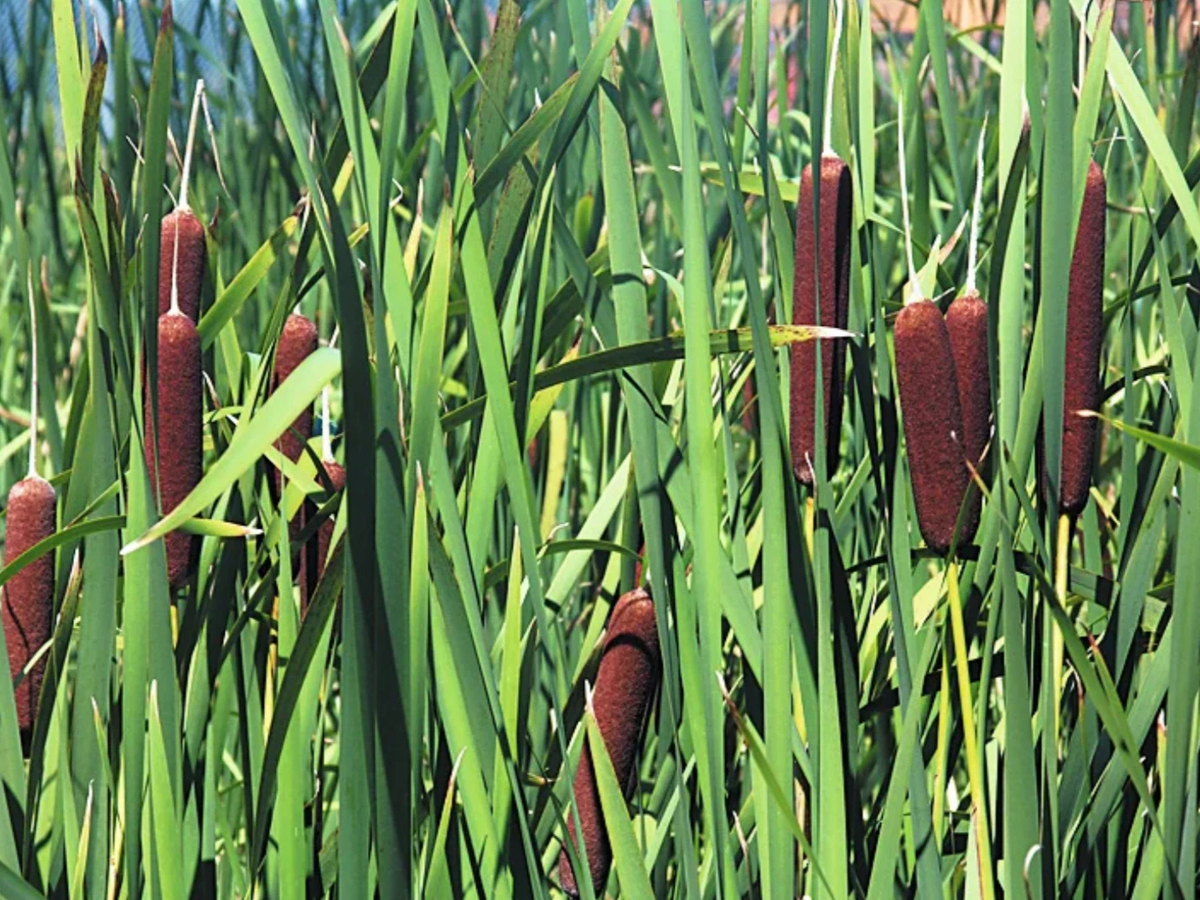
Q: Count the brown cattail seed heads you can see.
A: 10